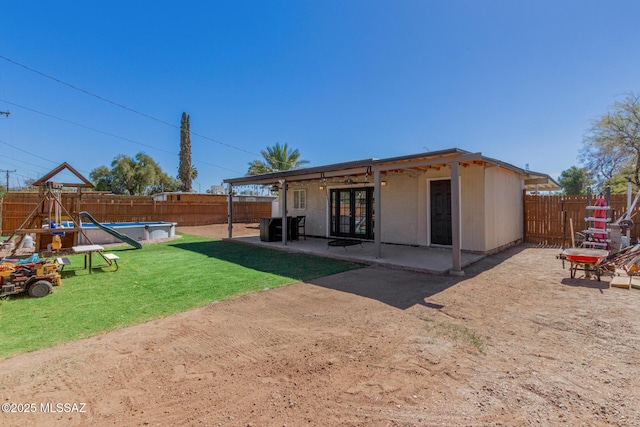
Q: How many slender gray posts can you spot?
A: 4